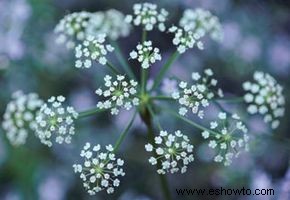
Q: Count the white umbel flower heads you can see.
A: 15